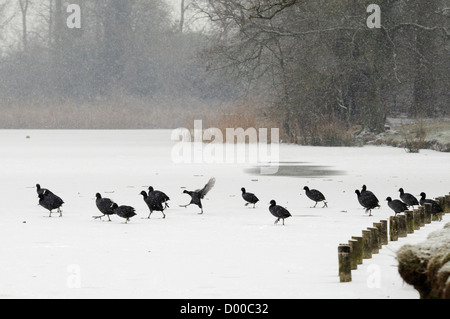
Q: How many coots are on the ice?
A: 15